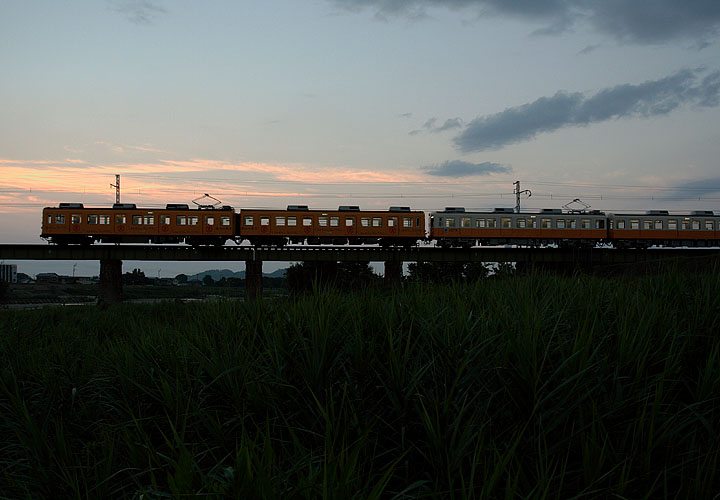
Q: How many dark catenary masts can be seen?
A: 2